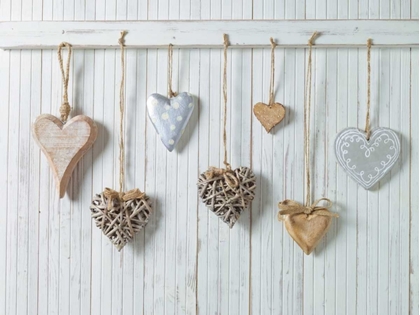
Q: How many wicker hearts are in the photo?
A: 2